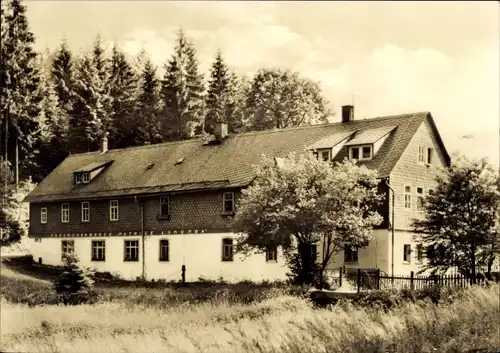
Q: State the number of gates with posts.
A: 1